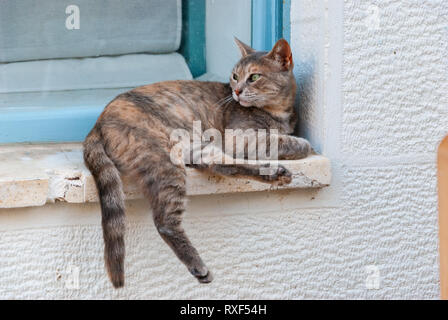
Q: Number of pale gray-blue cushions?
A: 2